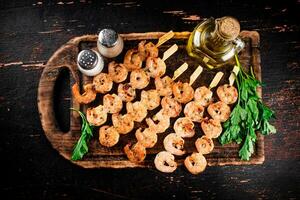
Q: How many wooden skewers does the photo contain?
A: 6